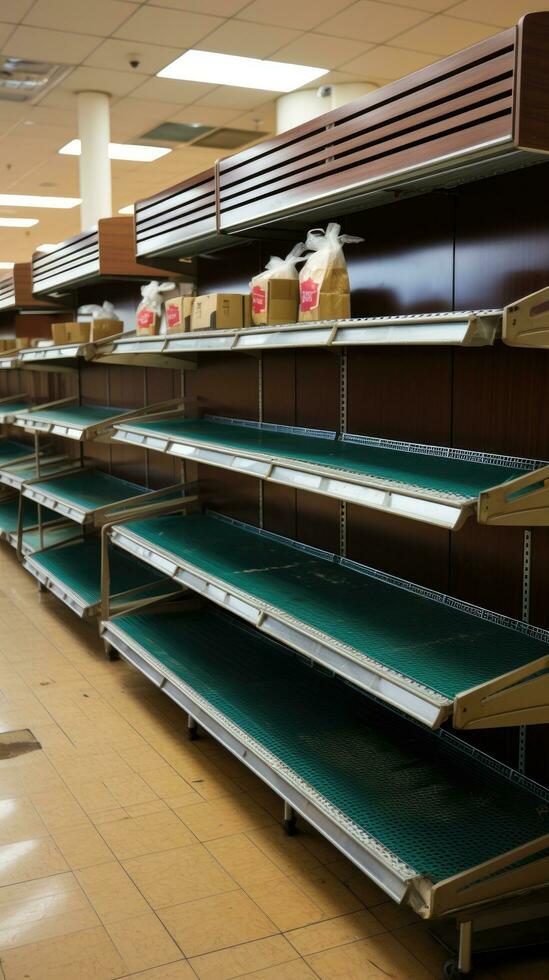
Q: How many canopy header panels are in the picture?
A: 4